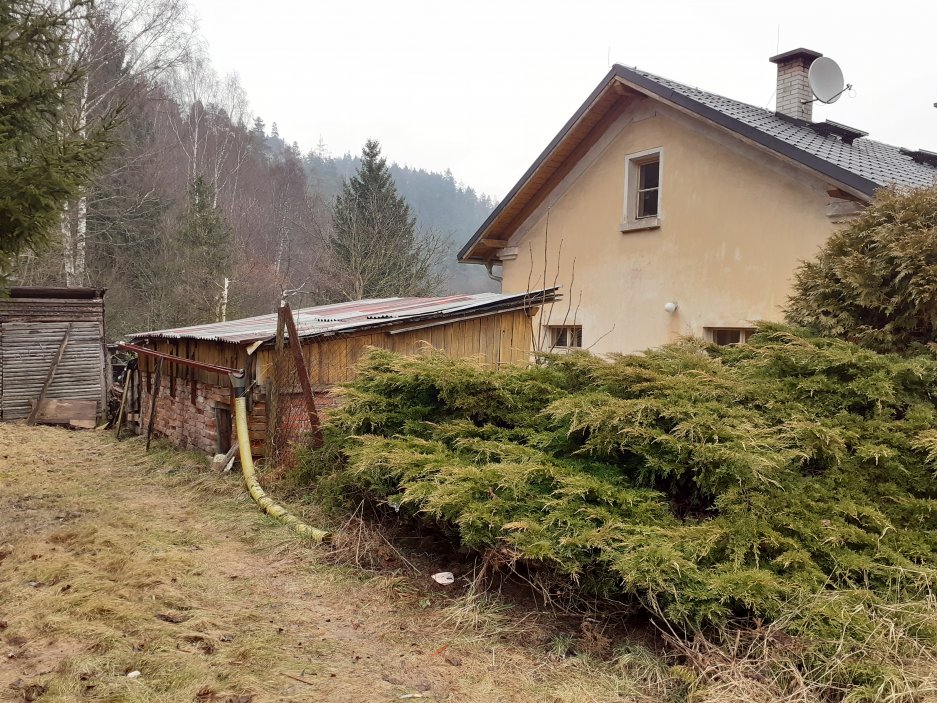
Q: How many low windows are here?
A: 2